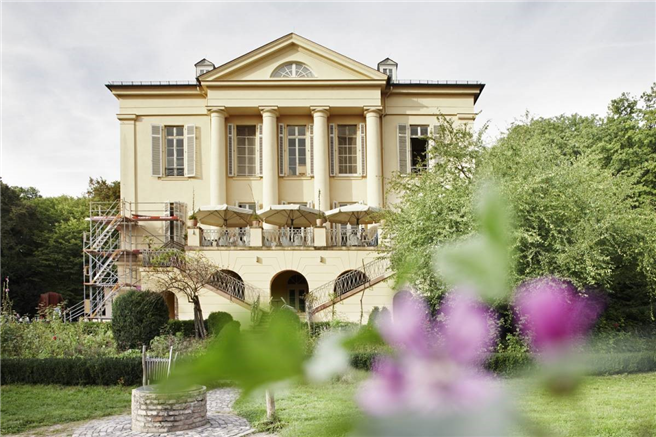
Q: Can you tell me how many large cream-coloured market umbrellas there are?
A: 3